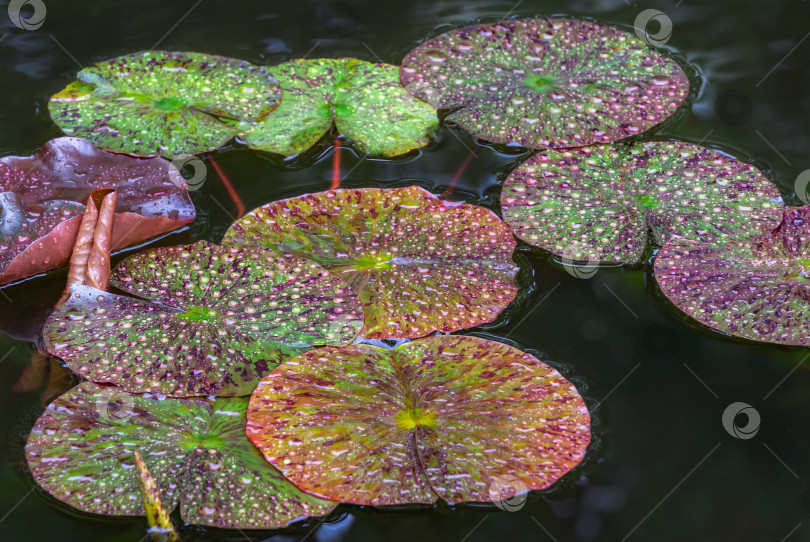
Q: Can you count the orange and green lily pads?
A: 2